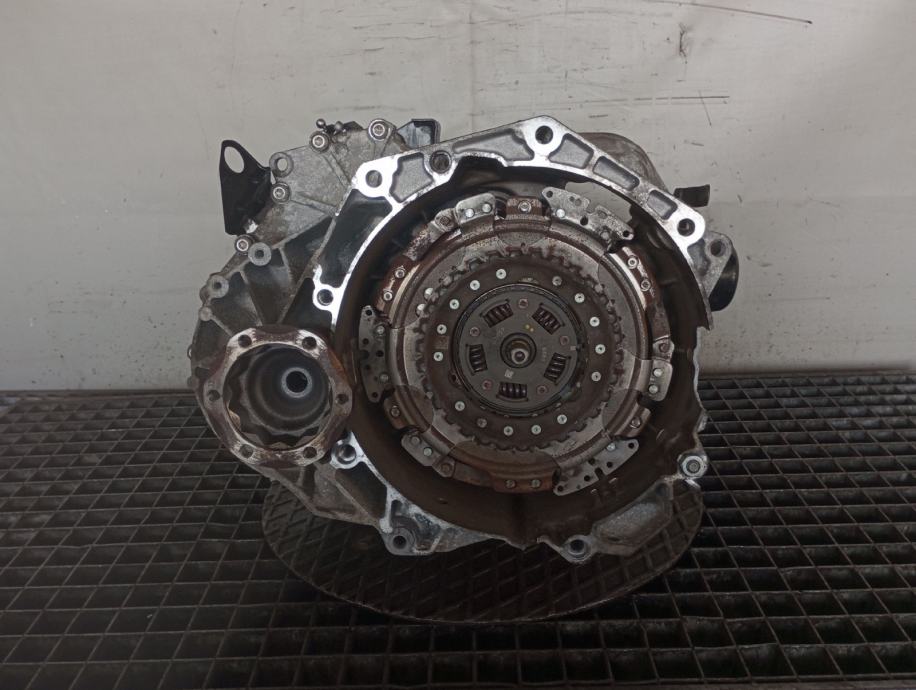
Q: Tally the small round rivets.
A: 15